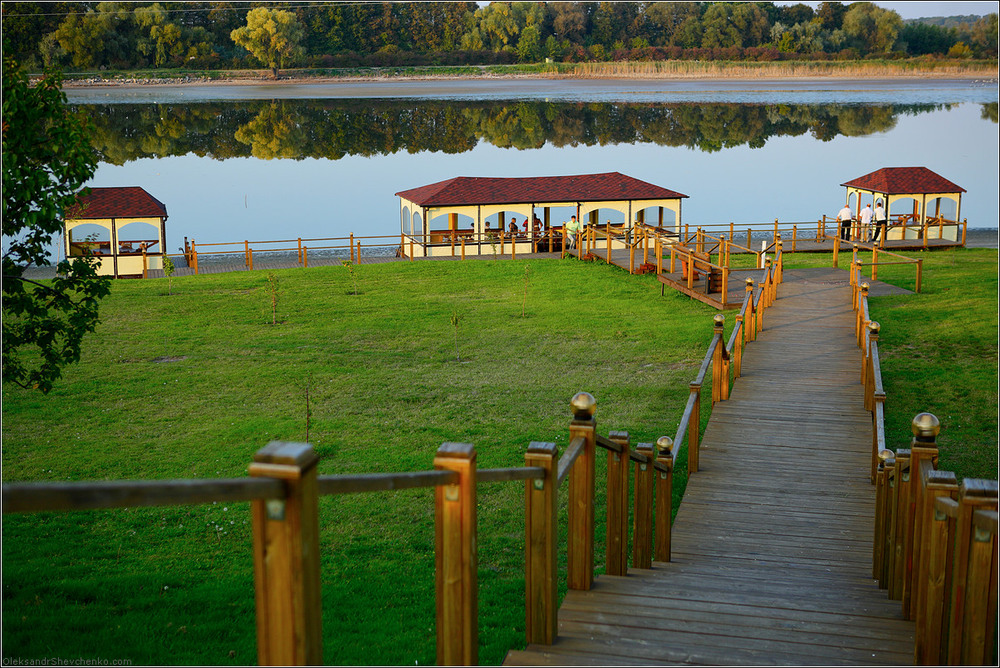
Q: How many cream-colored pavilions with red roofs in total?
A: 3